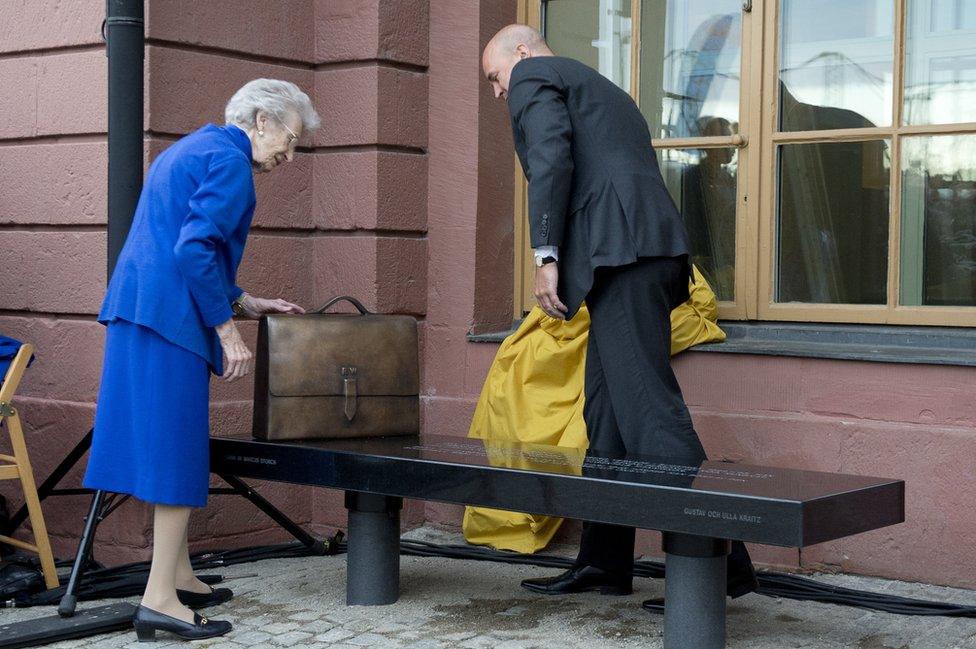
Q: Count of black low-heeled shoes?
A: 2